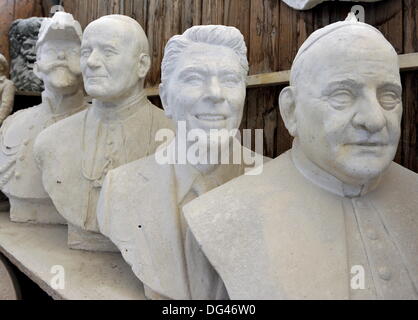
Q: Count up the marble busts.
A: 4